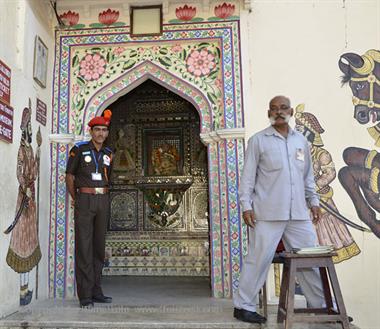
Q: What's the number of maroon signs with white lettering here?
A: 3